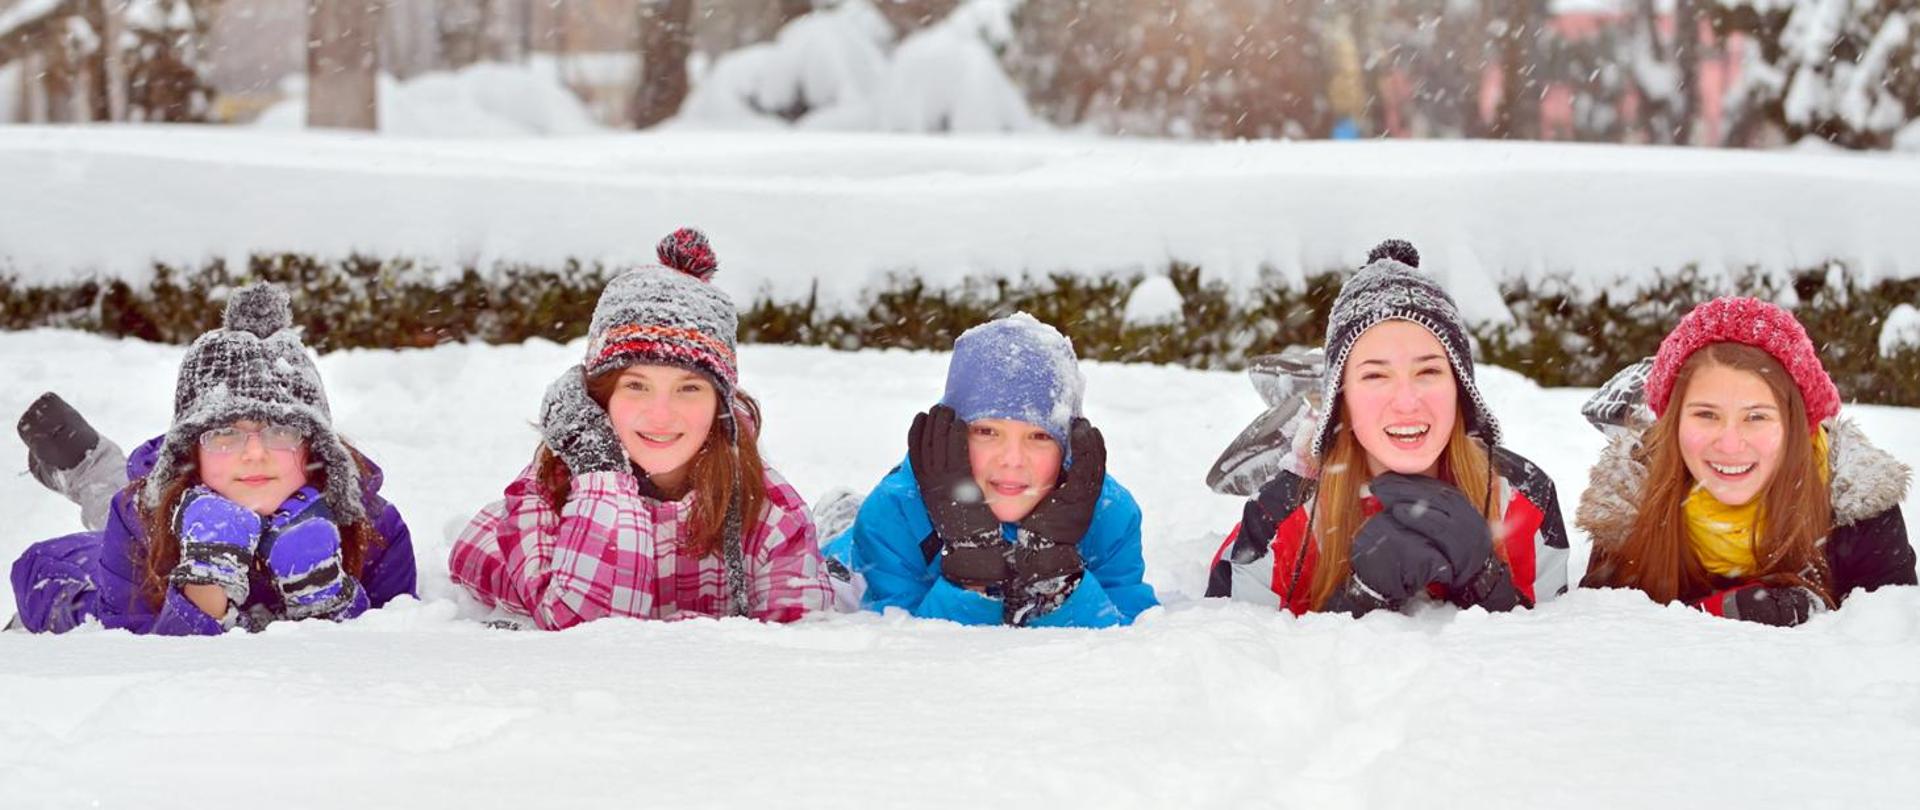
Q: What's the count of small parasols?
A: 0